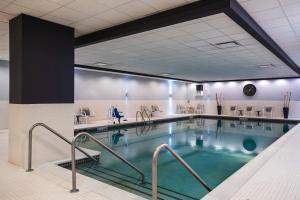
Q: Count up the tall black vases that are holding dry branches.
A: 2